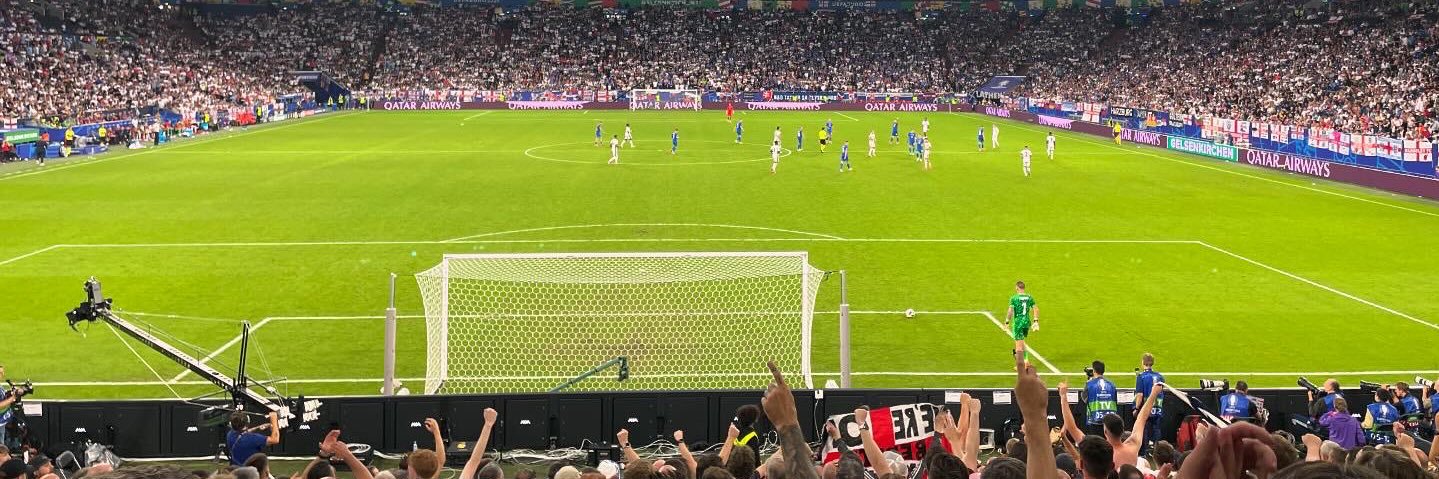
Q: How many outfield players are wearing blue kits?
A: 10